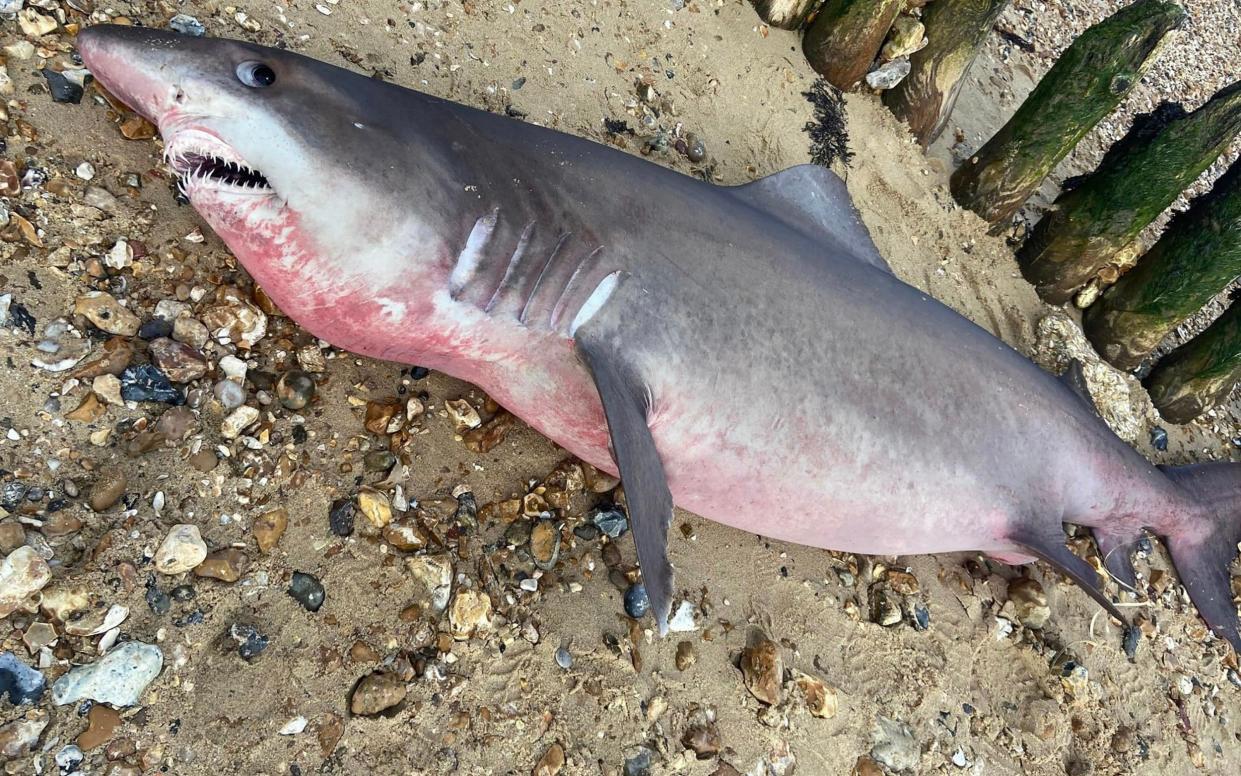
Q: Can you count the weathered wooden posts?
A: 7